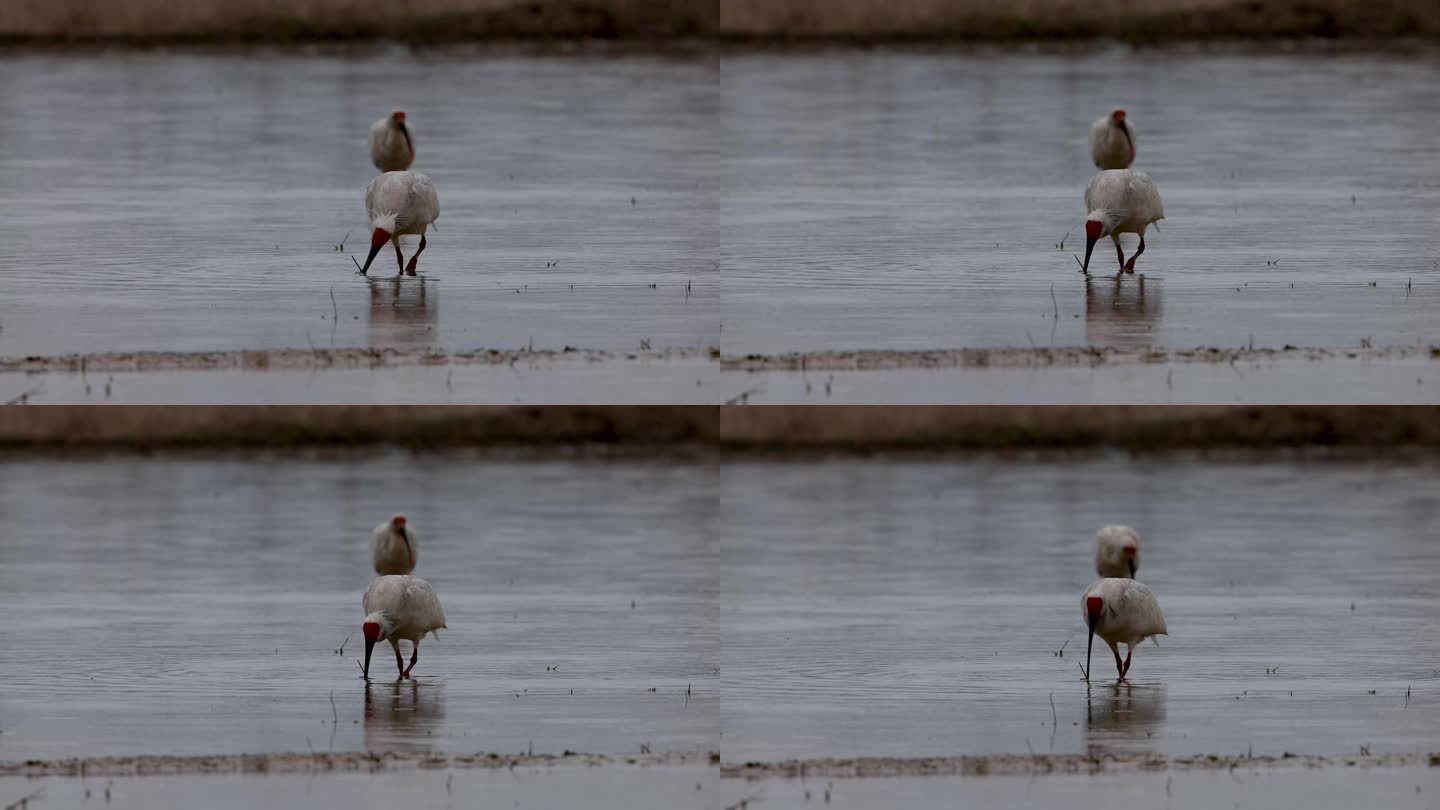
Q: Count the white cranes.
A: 8